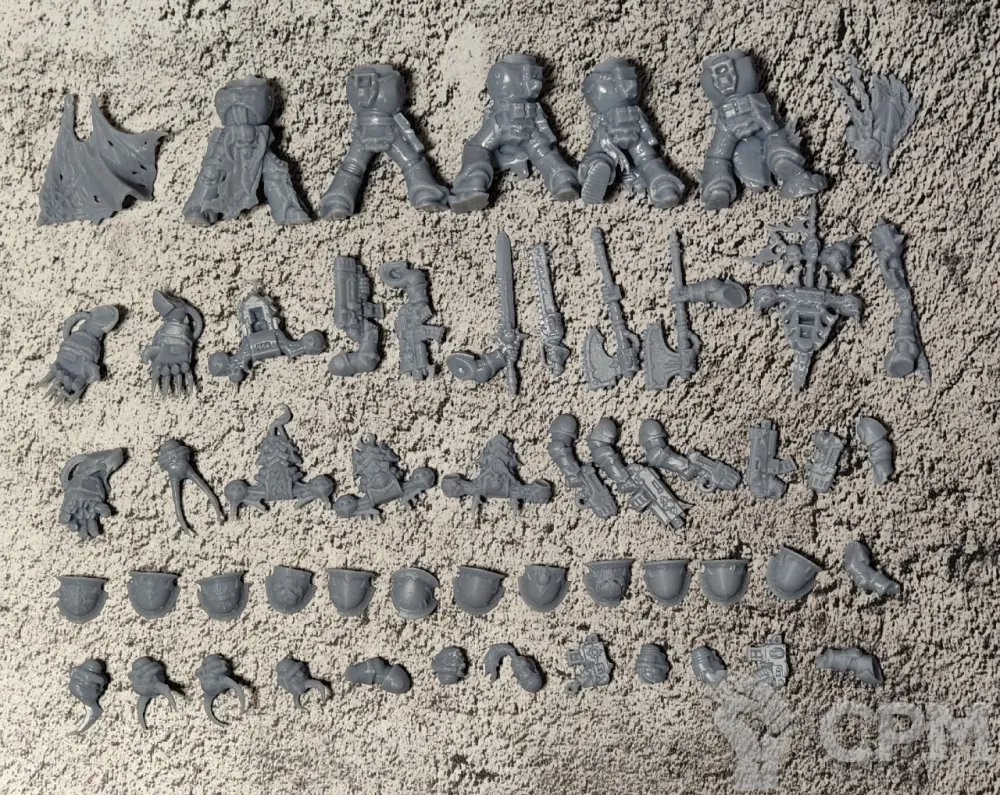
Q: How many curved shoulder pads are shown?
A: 12